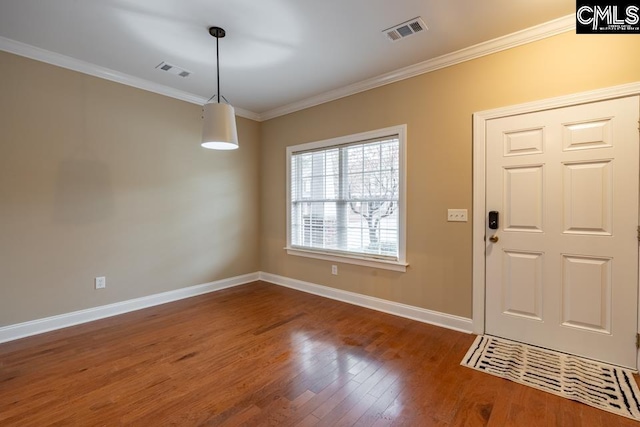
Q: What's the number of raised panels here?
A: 6